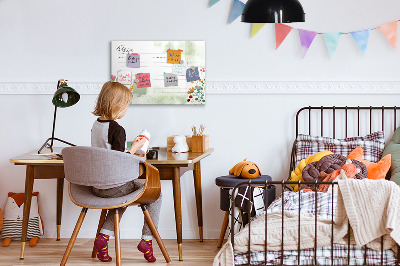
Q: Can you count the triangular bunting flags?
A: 8